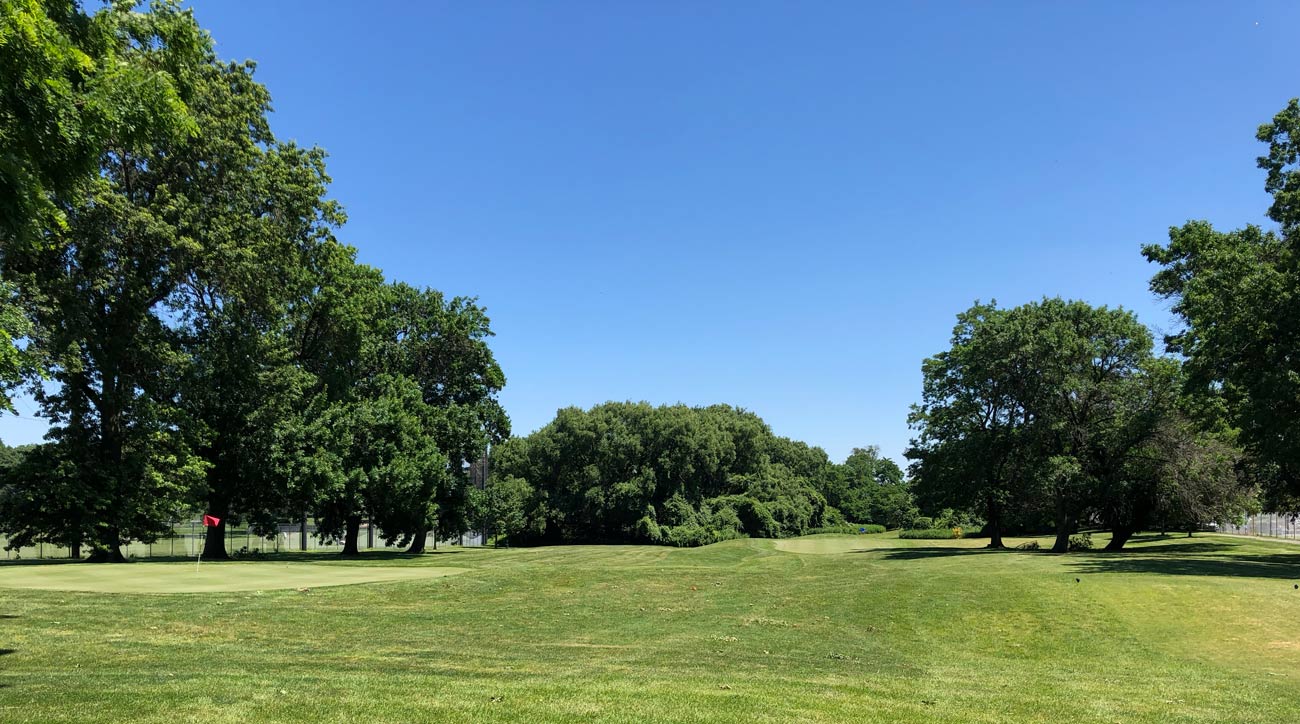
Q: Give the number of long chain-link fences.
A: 2